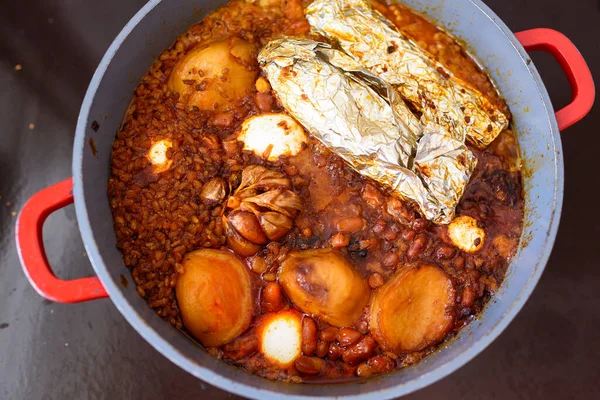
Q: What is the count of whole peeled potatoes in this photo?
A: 4